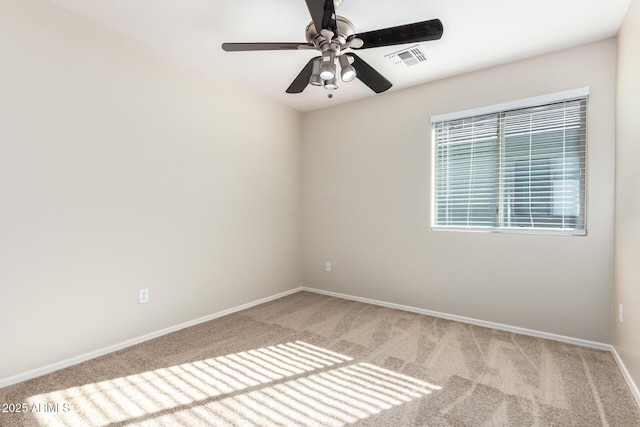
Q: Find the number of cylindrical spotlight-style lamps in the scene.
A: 4